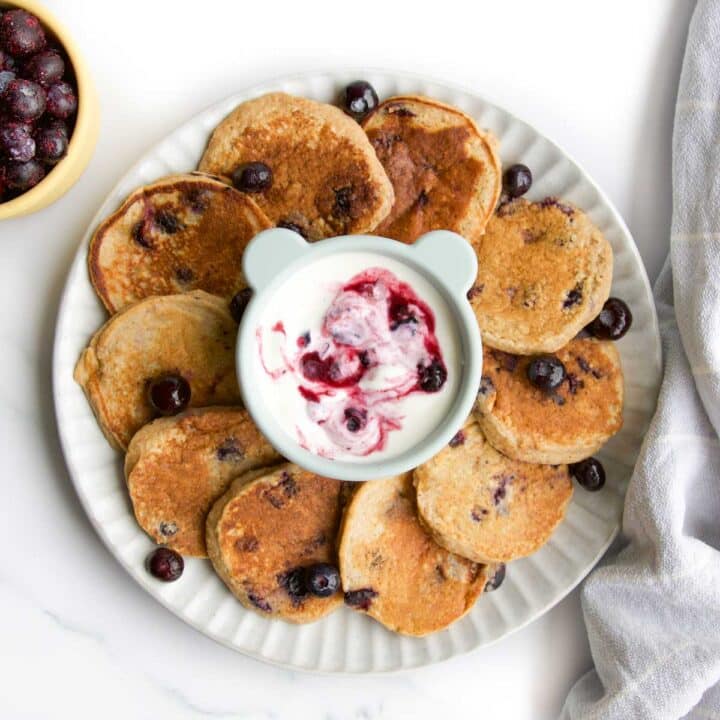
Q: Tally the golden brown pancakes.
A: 10